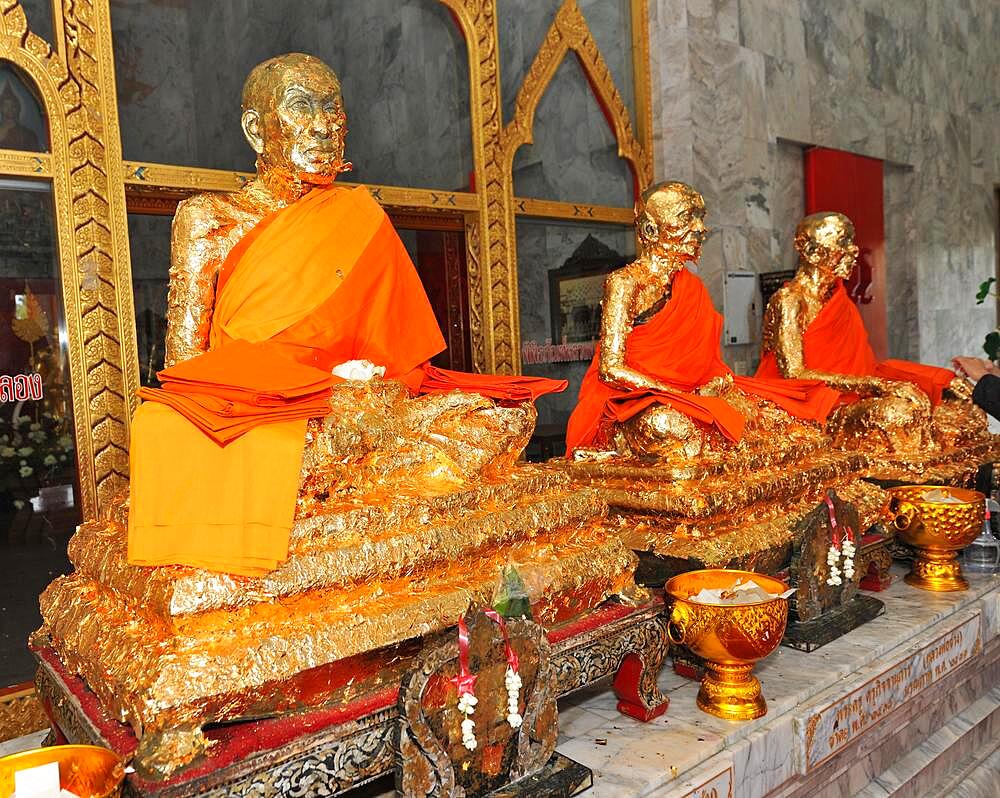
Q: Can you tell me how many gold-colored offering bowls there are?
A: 3